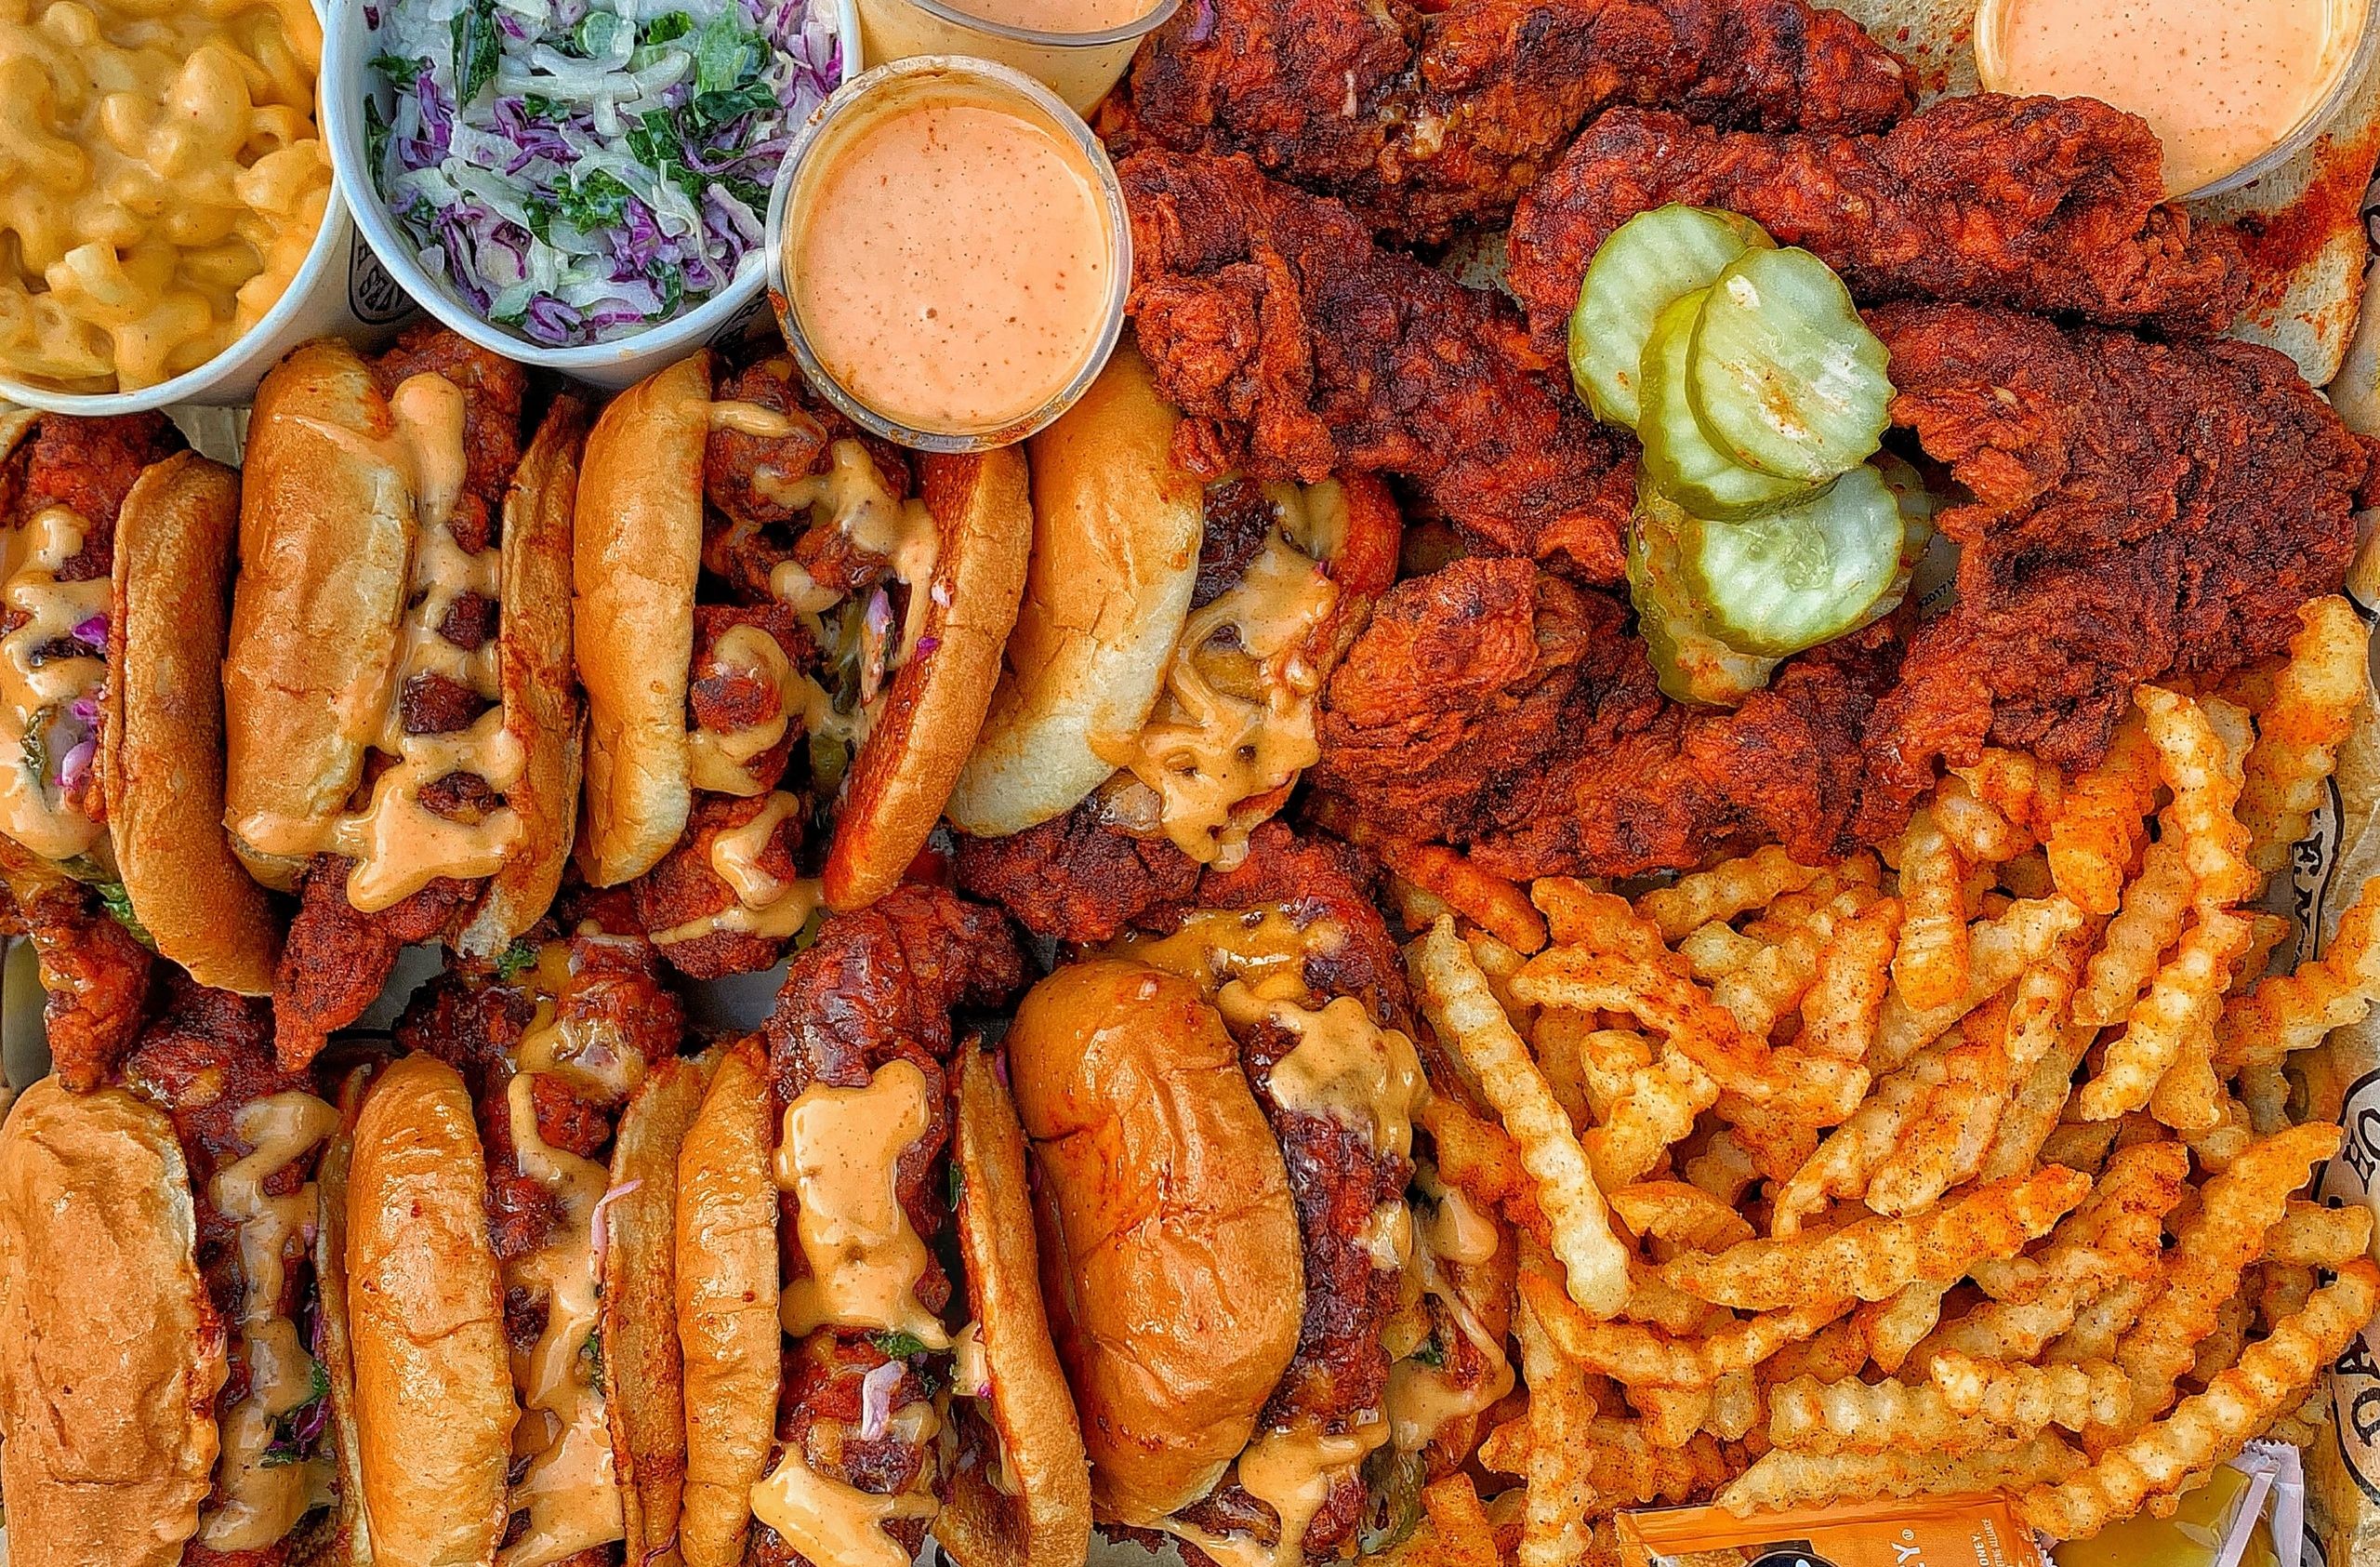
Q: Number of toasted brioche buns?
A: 8